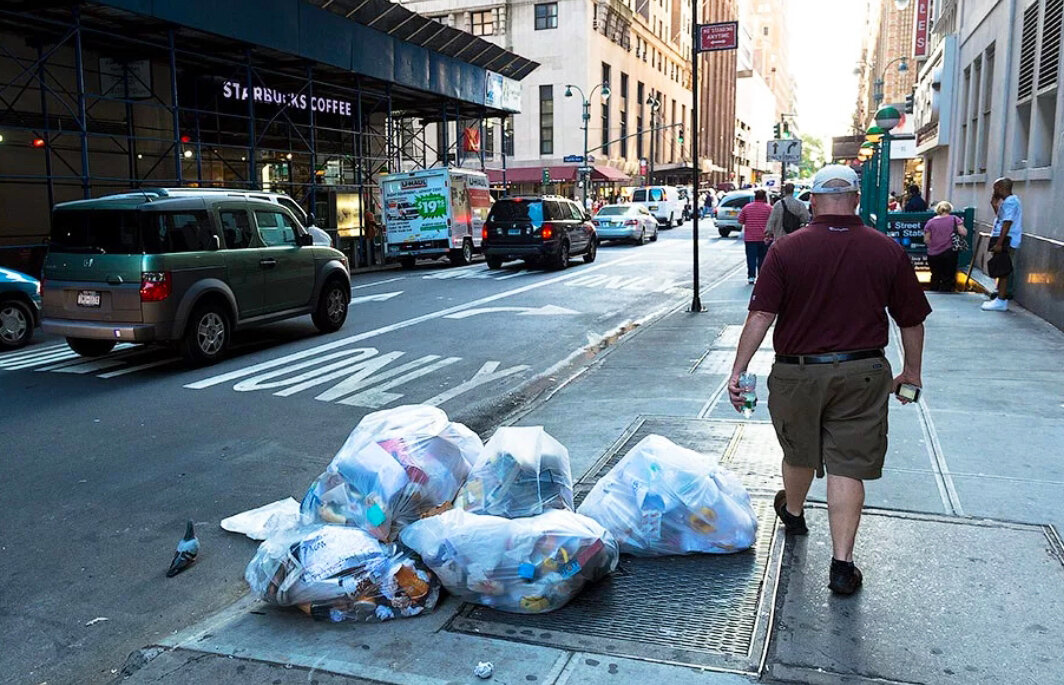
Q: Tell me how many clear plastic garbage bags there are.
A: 5